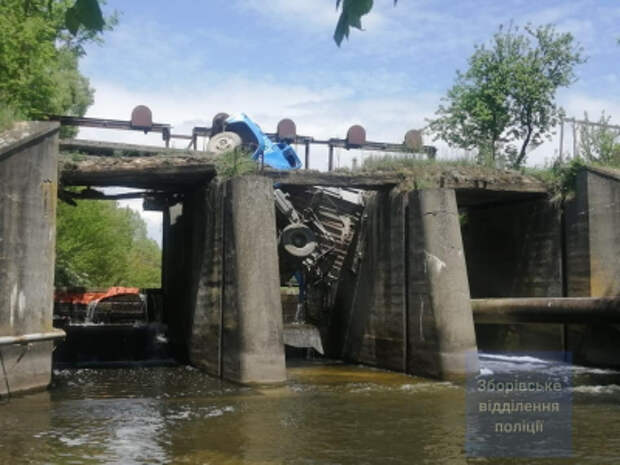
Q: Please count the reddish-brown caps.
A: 5